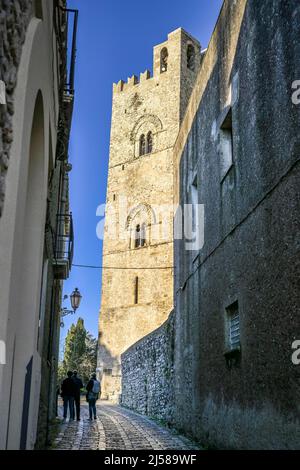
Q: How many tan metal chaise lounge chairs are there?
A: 0